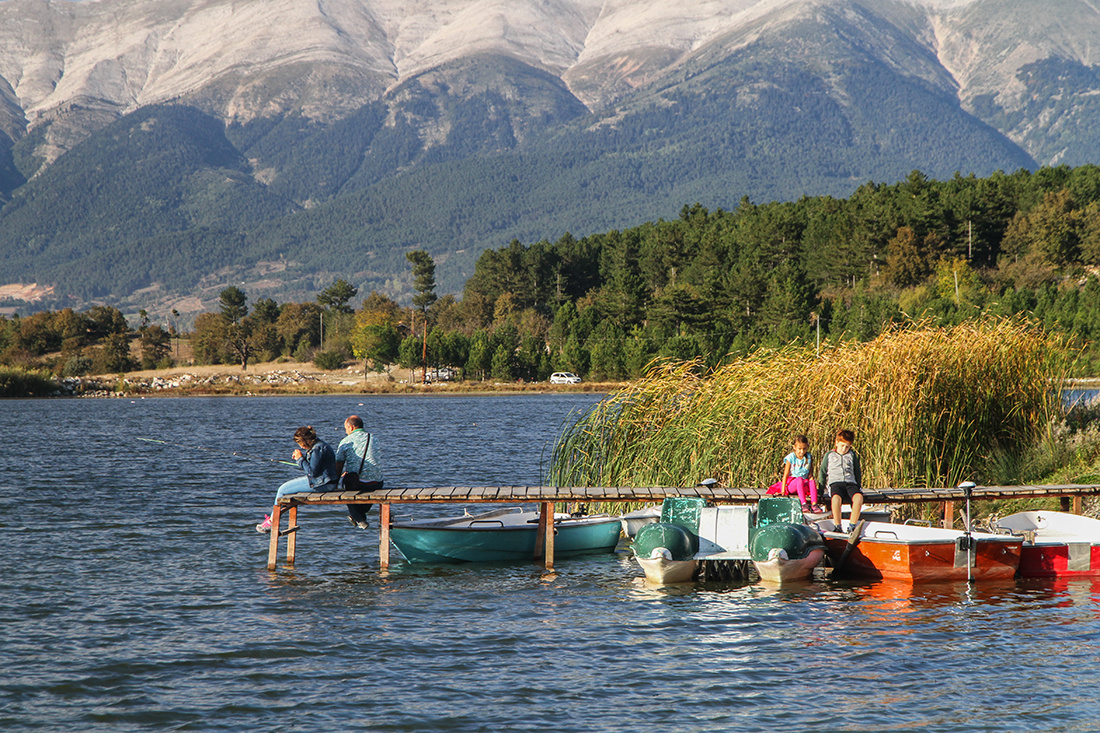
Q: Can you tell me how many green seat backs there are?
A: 2